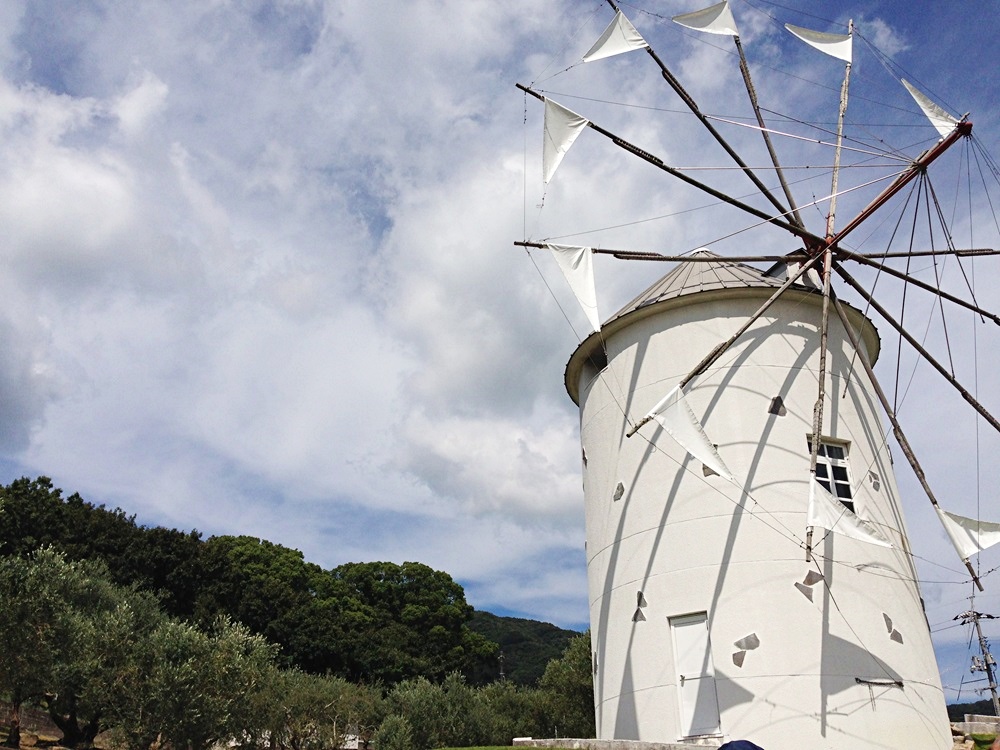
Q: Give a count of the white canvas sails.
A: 9